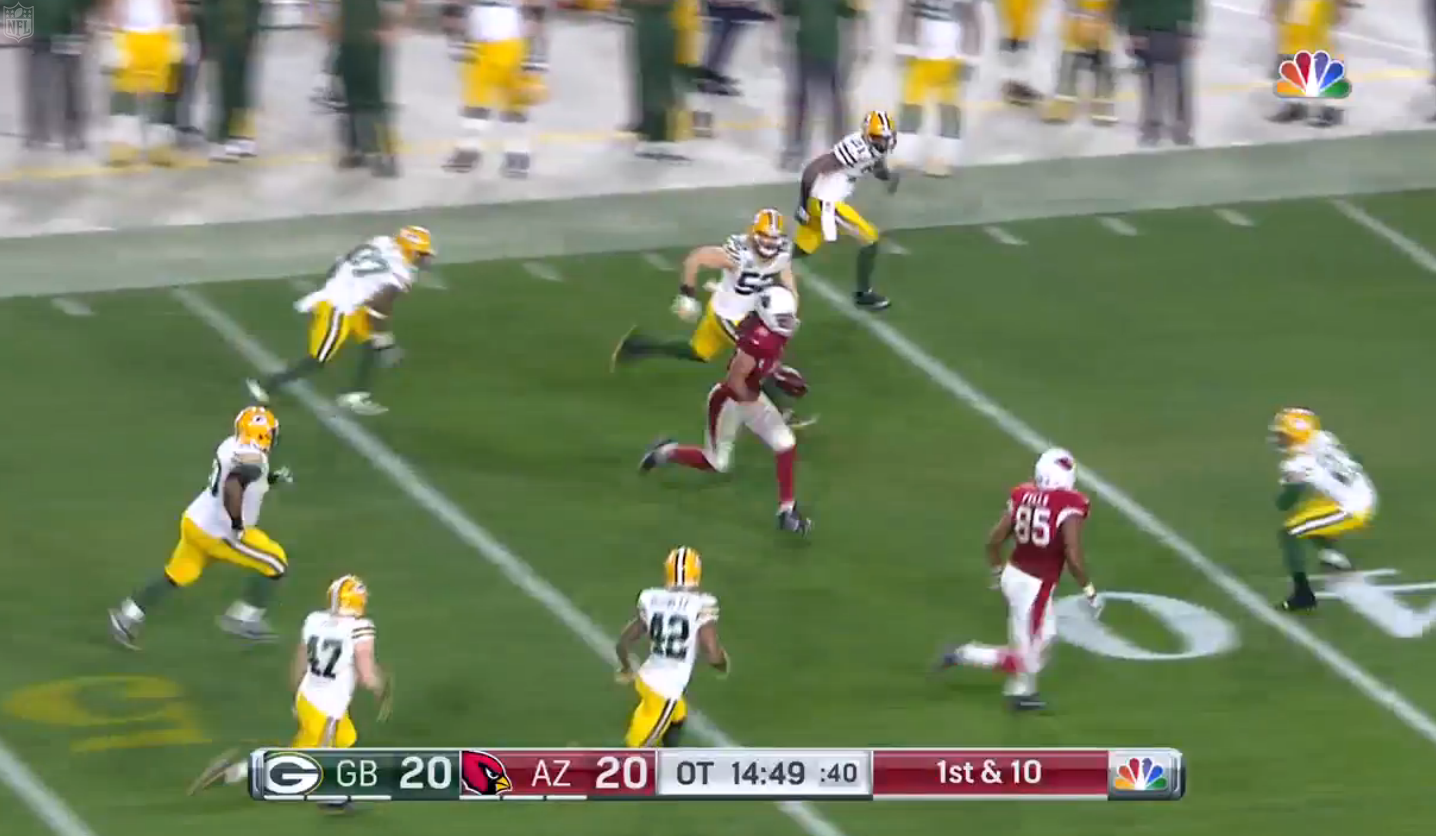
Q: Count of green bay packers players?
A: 7